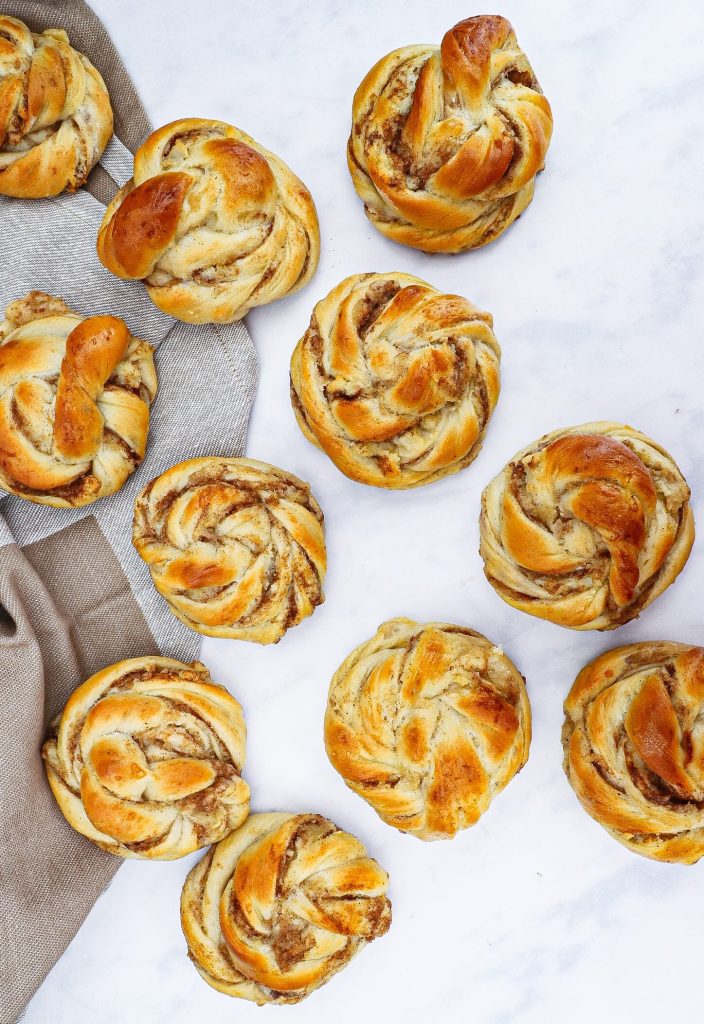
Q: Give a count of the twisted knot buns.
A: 11